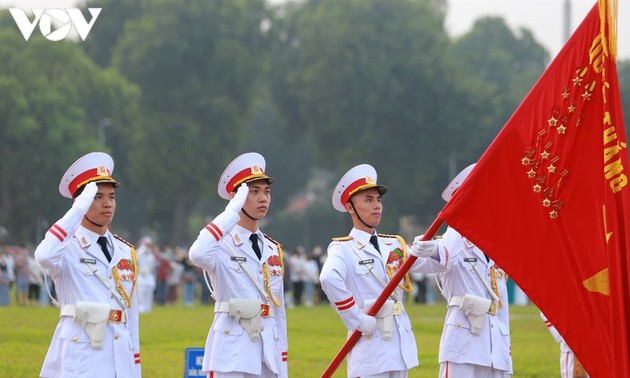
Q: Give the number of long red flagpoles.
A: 1